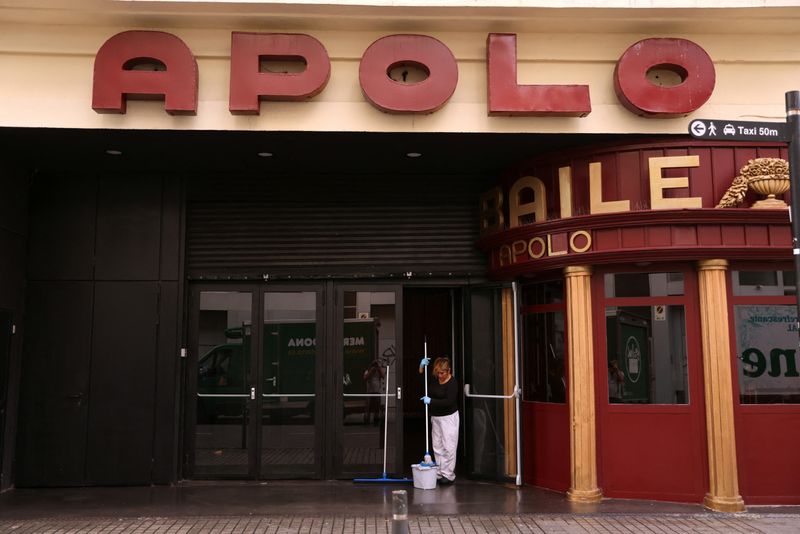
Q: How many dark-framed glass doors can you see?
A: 4